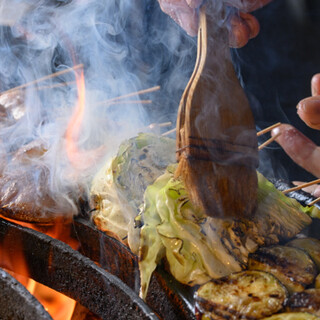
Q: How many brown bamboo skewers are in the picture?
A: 10